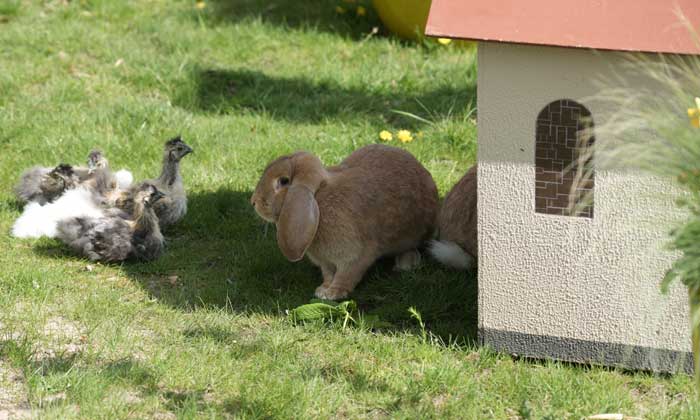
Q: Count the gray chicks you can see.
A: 4